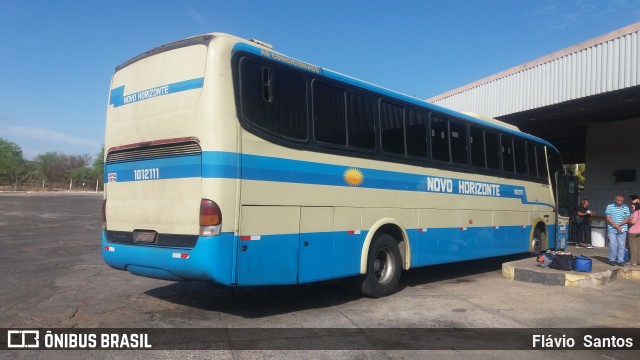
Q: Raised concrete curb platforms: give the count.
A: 1